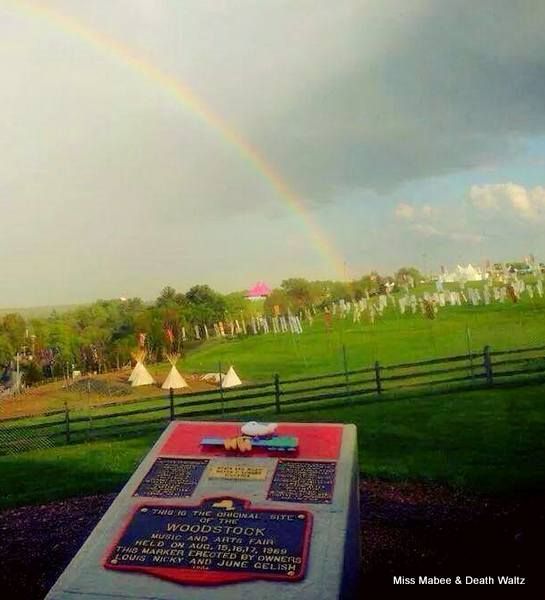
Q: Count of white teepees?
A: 3